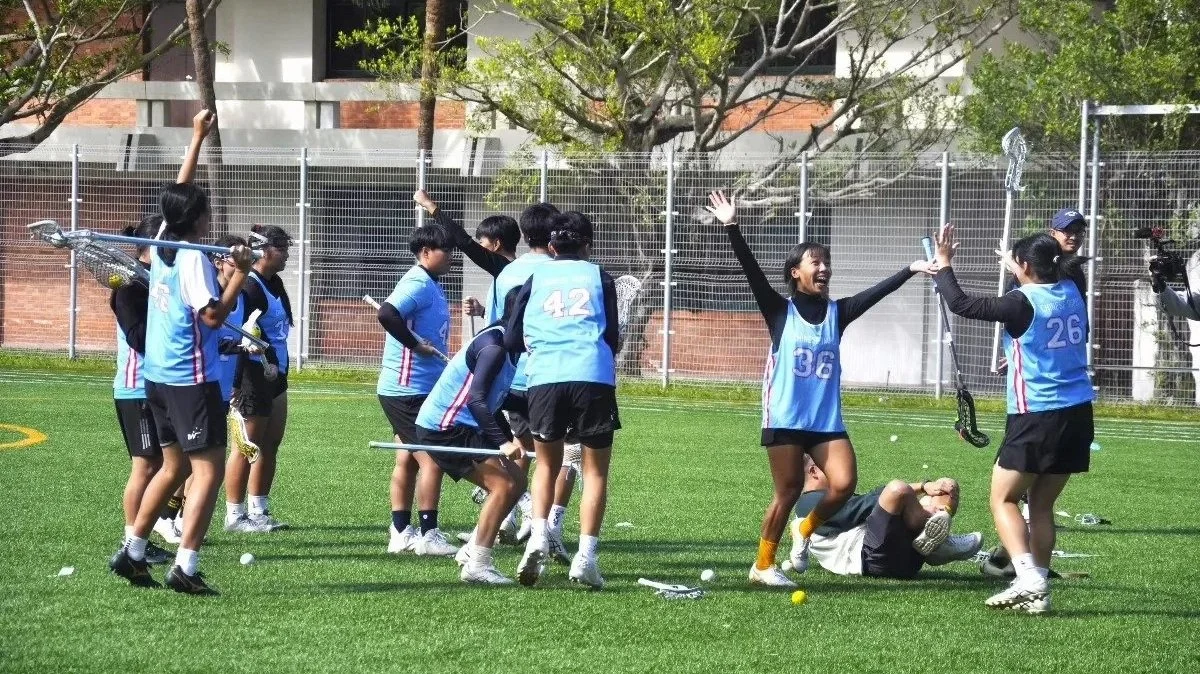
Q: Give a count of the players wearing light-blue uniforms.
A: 11